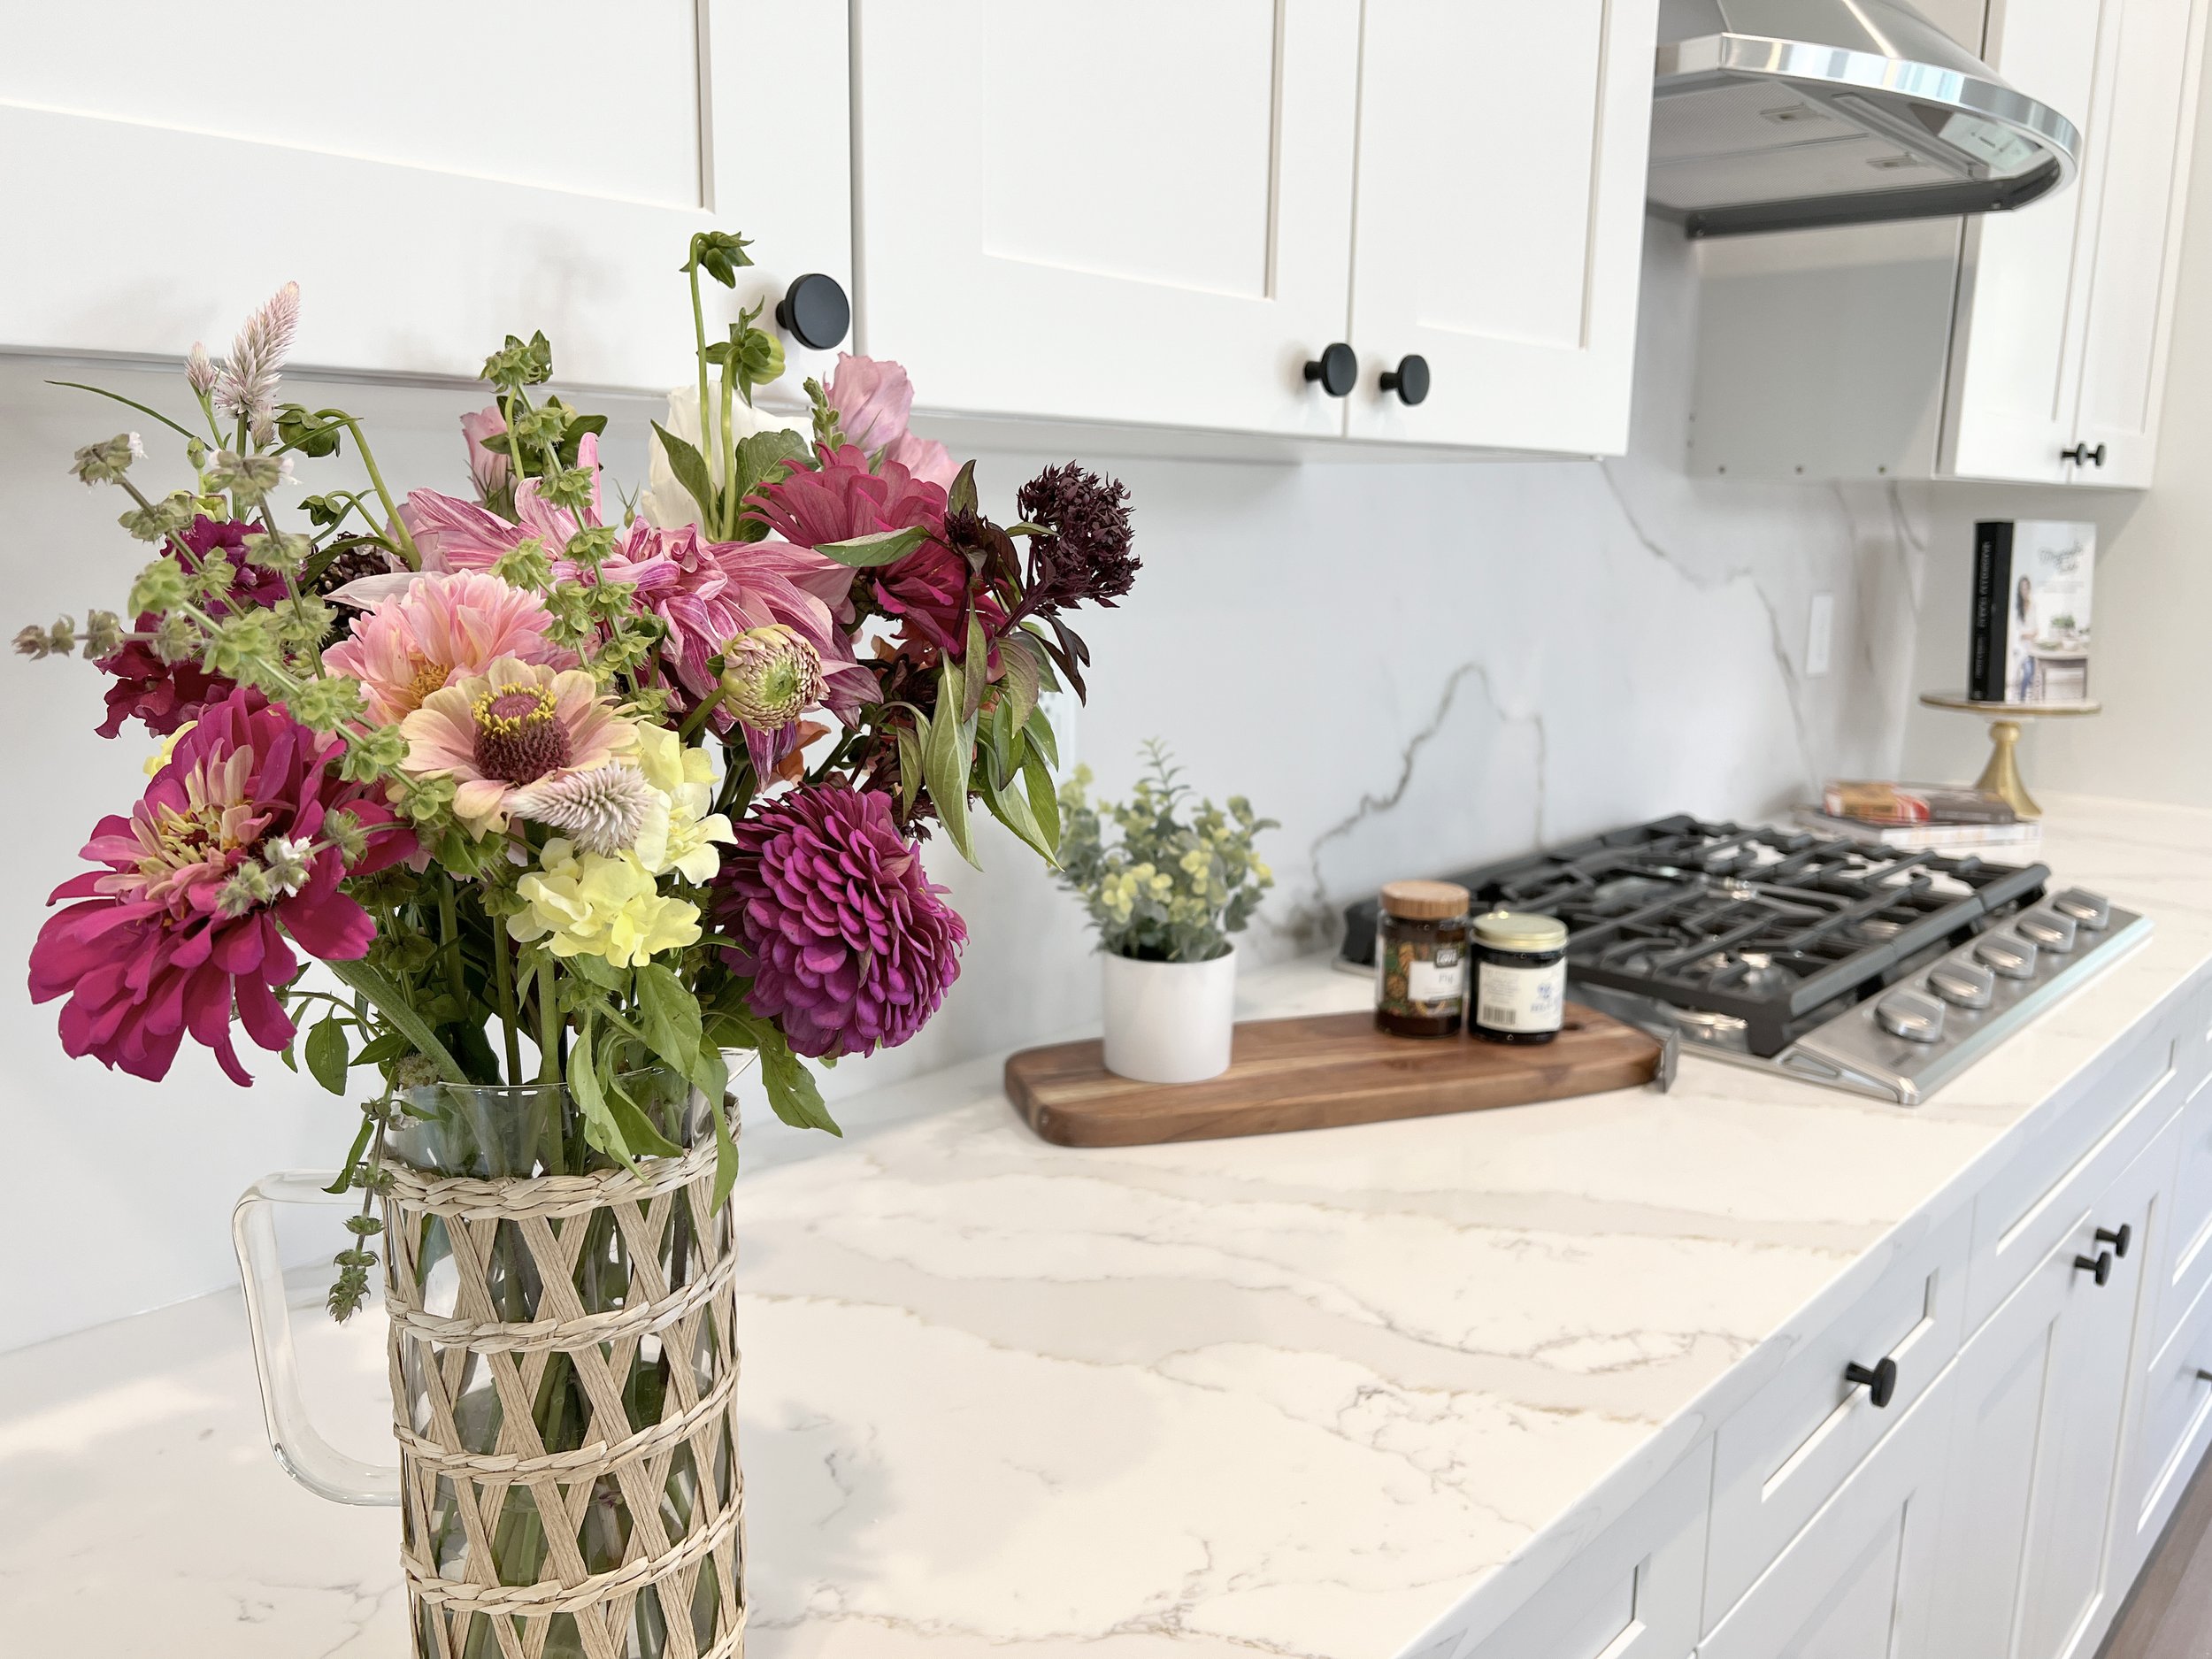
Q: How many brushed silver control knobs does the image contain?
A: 5